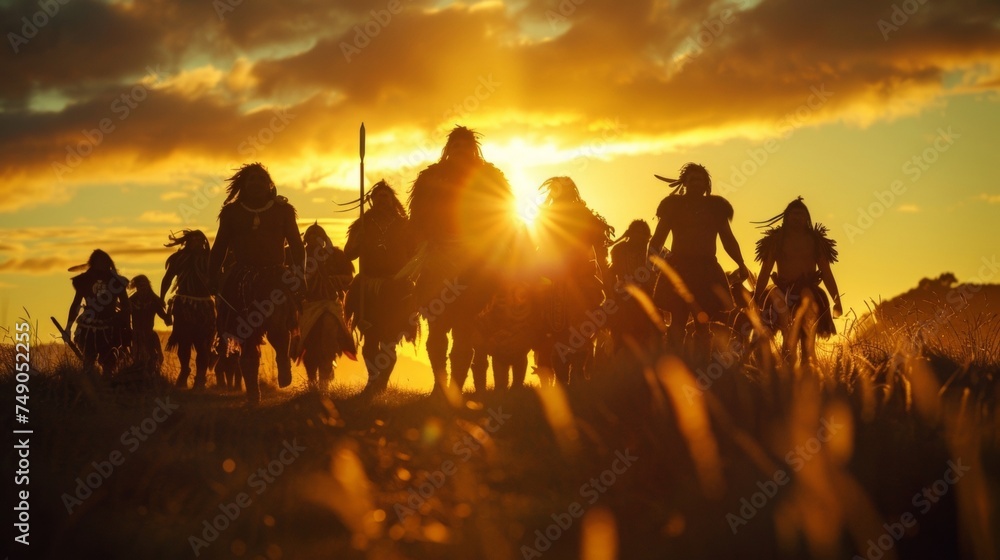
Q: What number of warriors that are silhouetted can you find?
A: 11